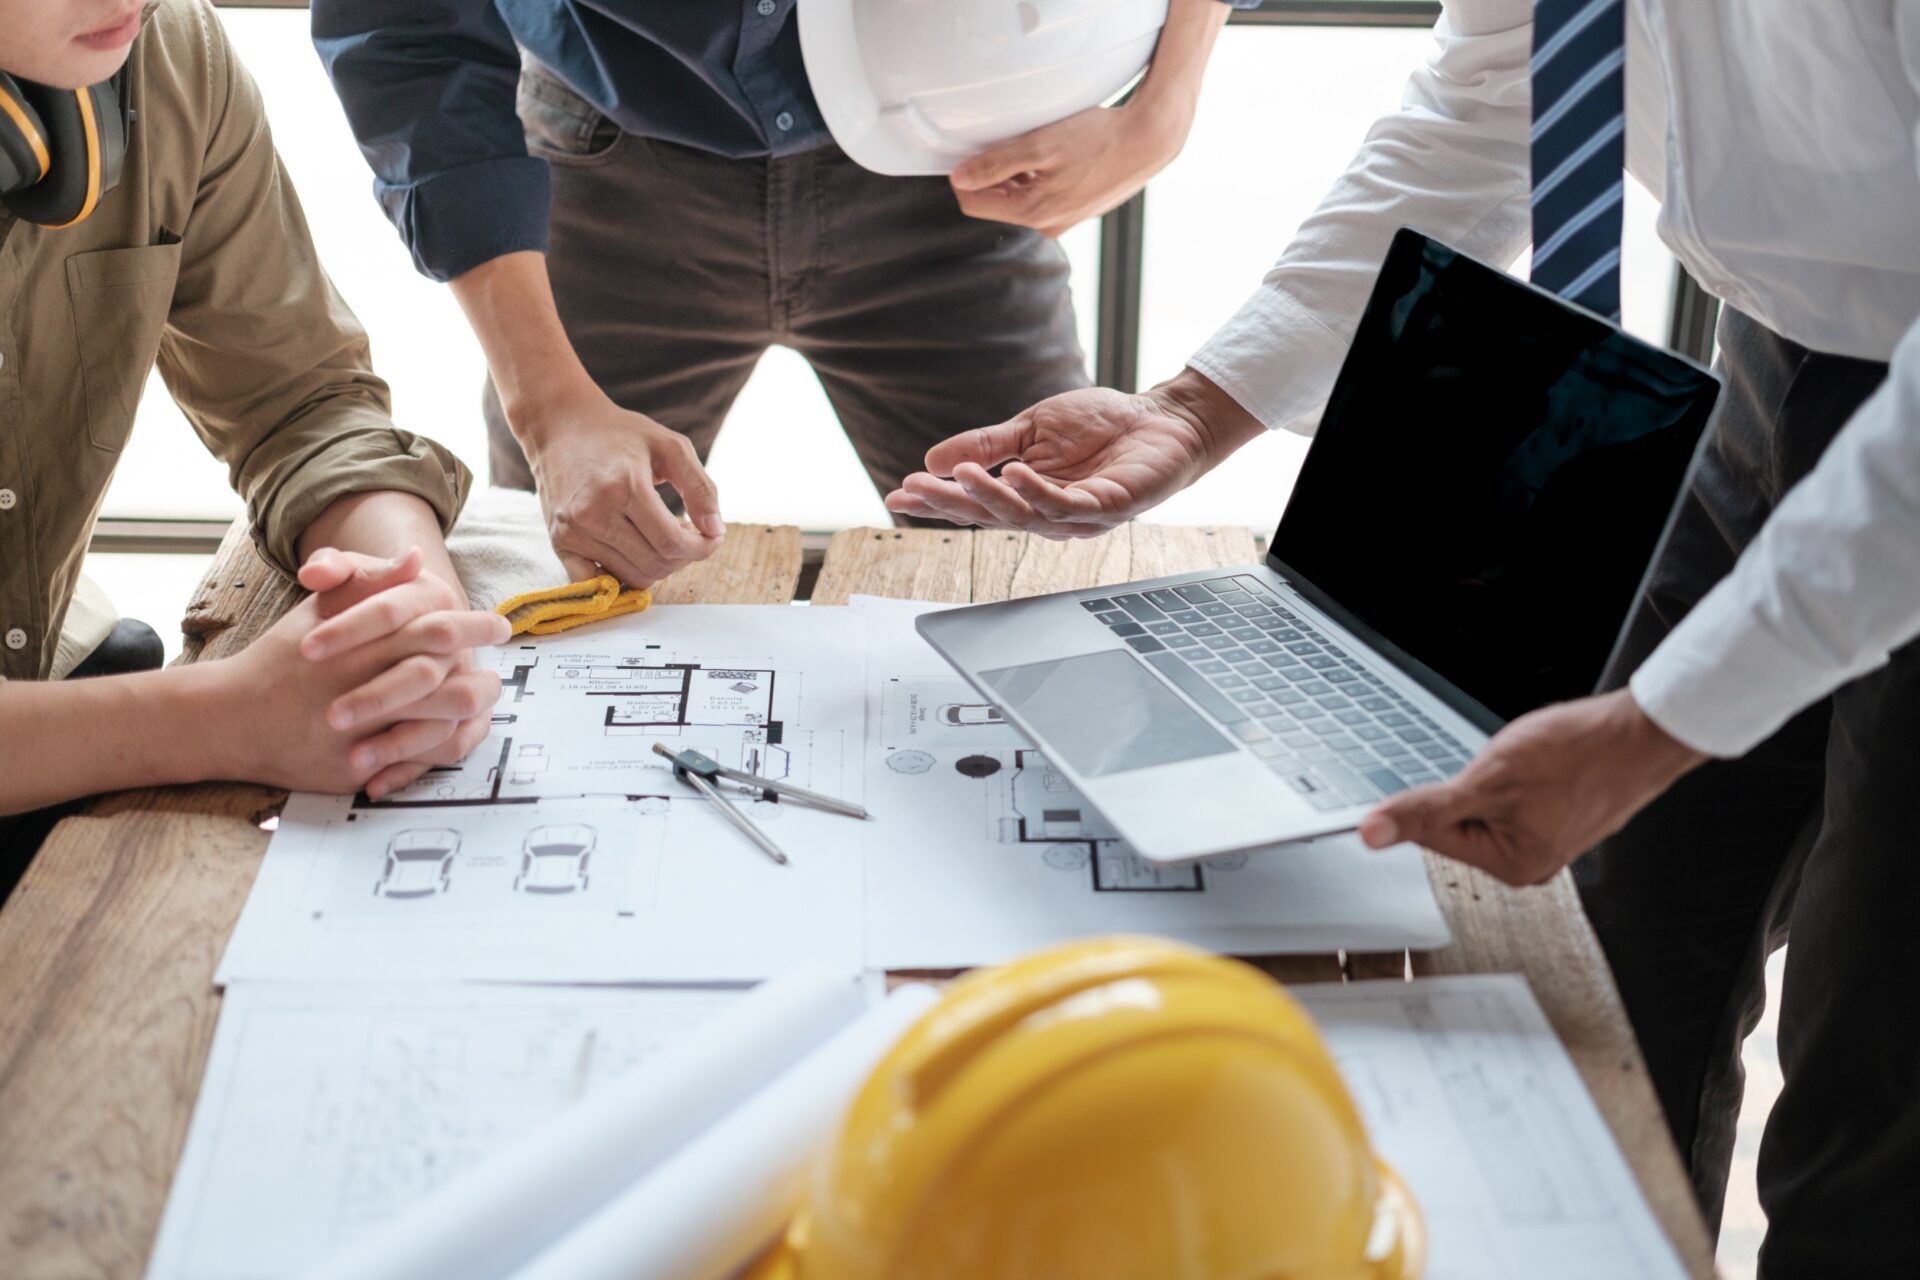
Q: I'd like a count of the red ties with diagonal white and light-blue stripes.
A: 0